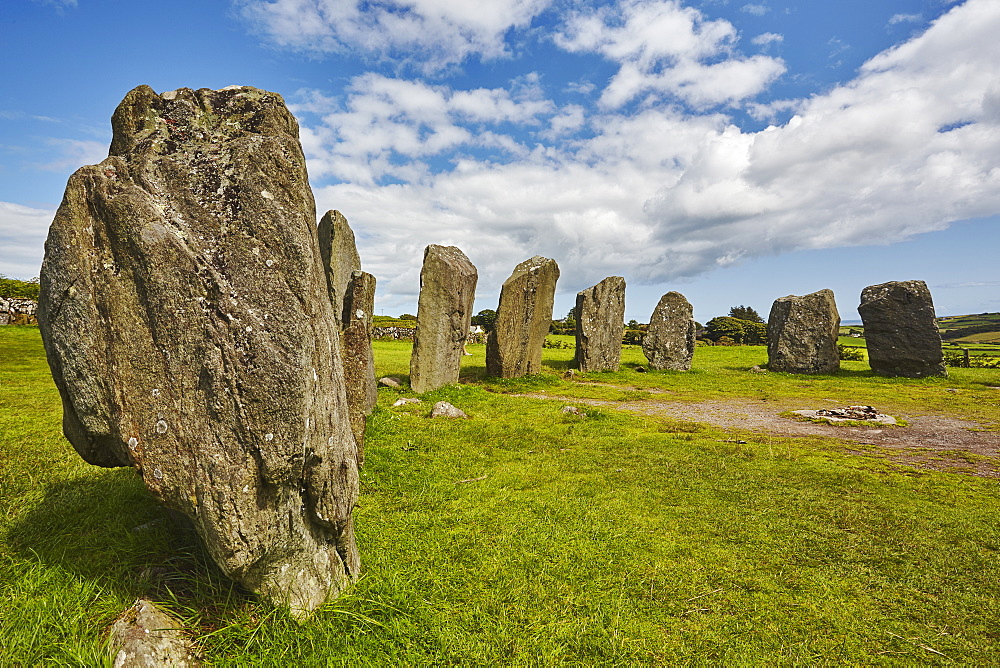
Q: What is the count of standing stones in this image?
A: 9